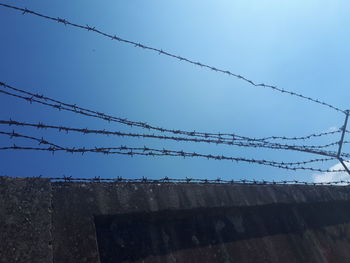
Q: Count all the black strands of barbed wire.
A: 7